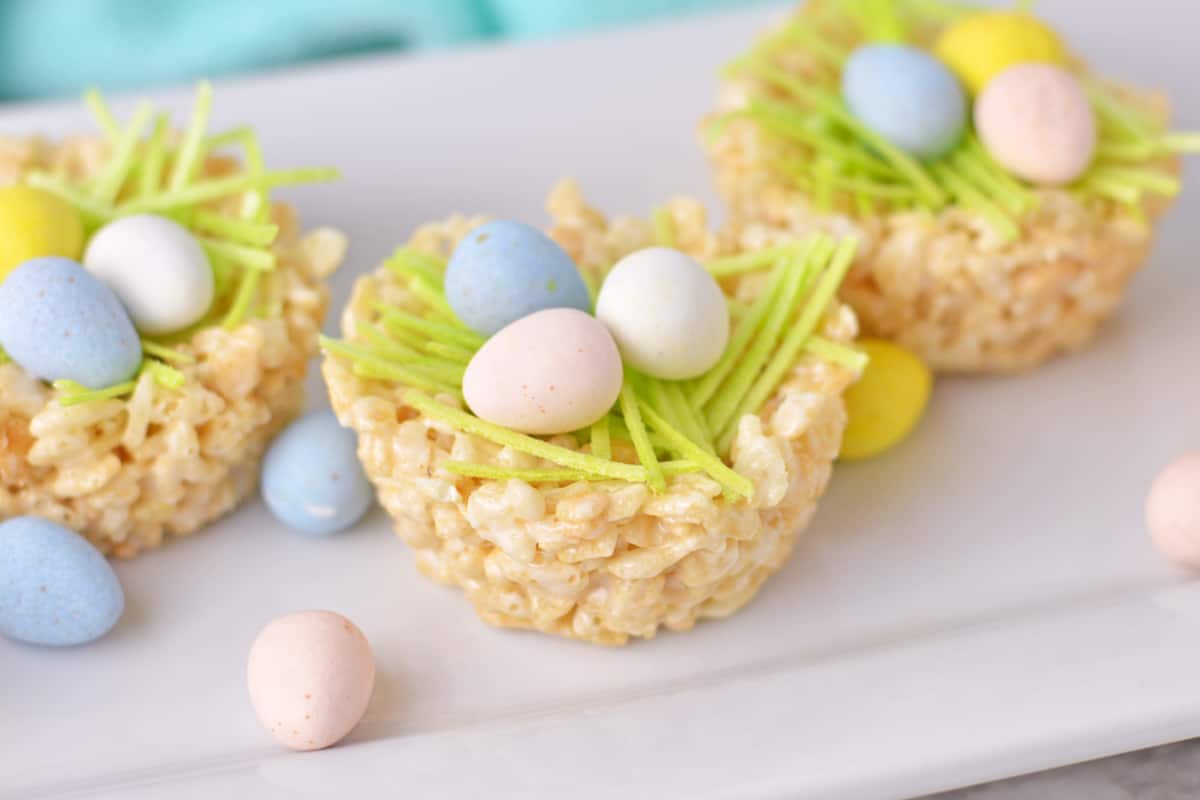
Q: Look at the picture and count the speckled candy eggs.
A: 14